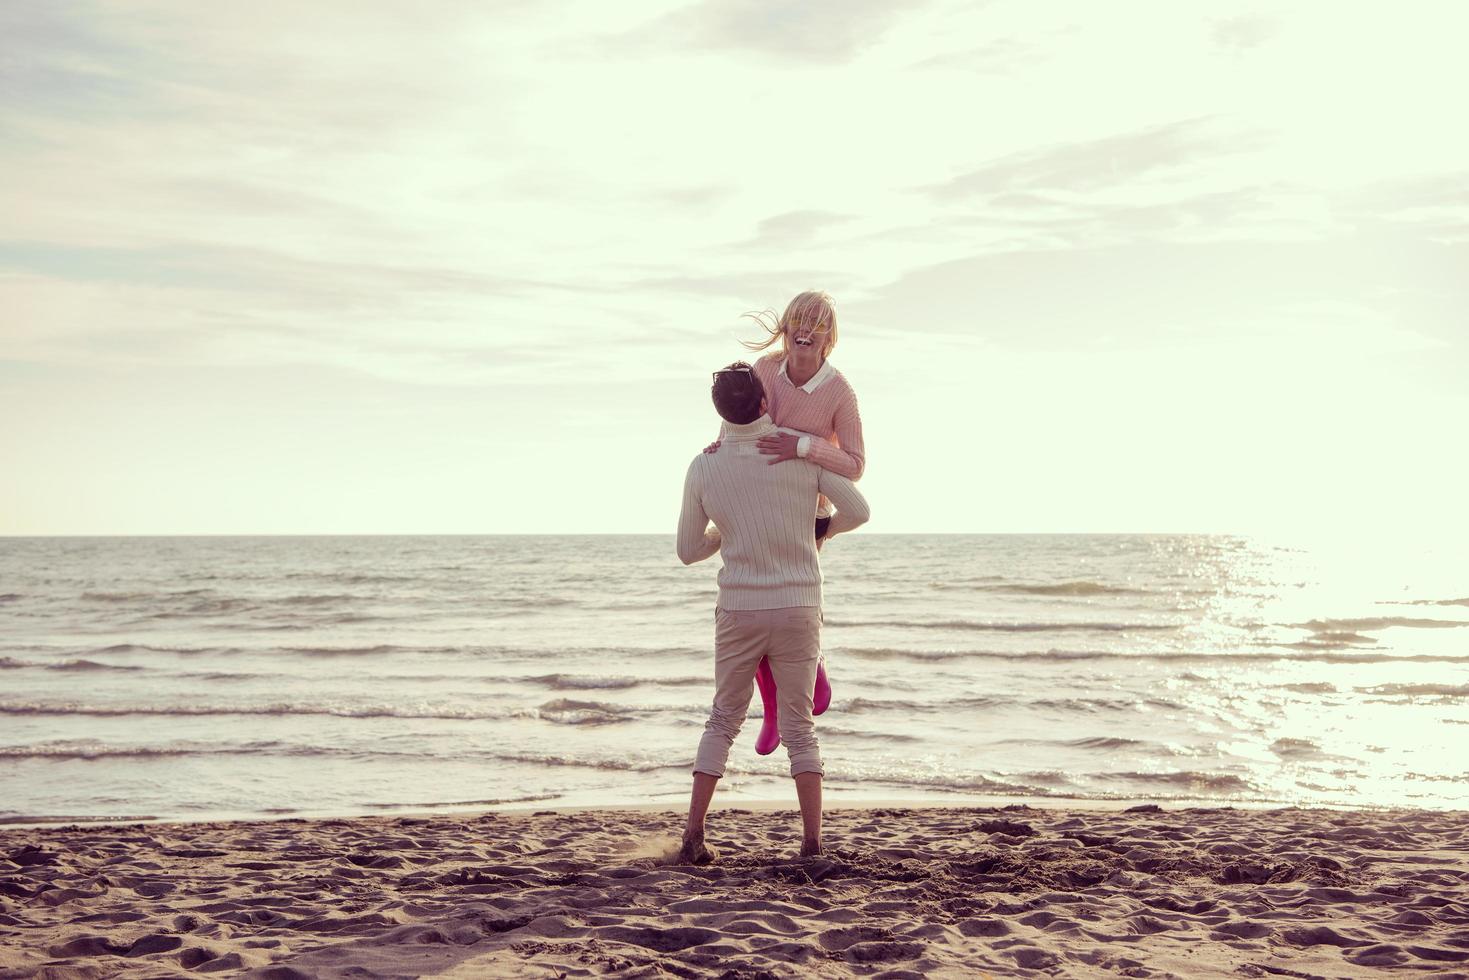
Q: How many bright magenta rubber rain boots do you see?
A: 2